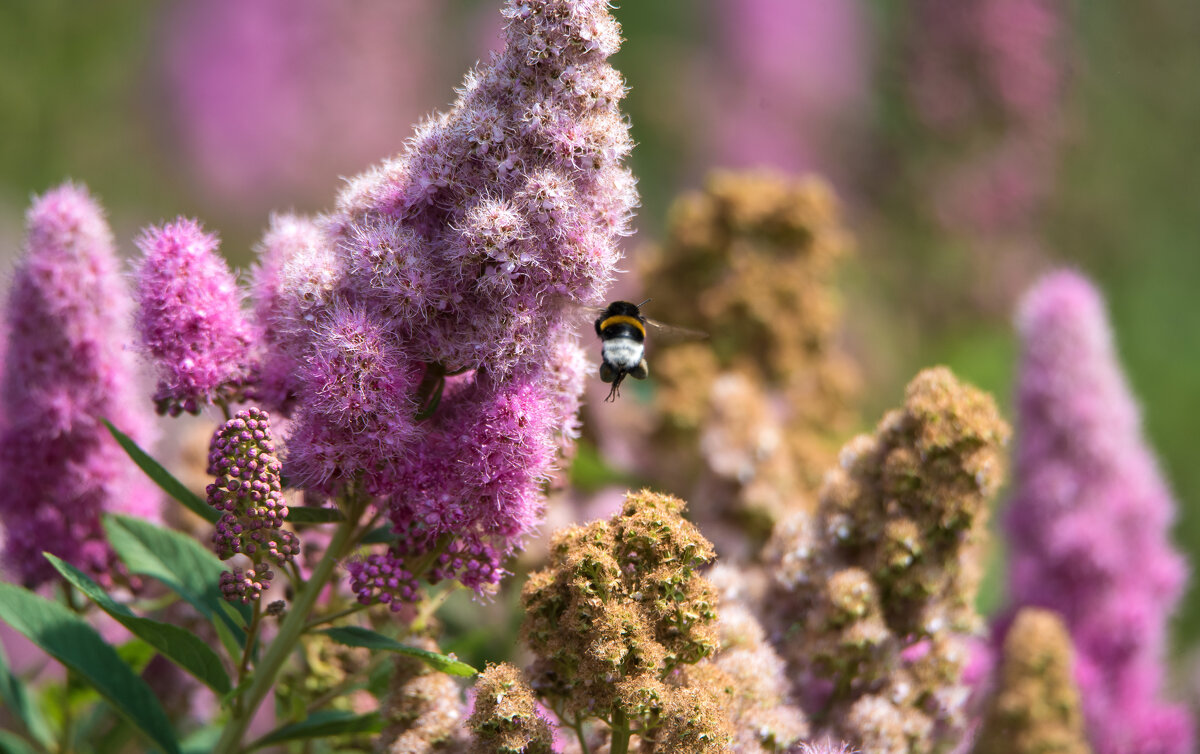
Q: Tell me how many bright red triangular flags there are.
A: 0